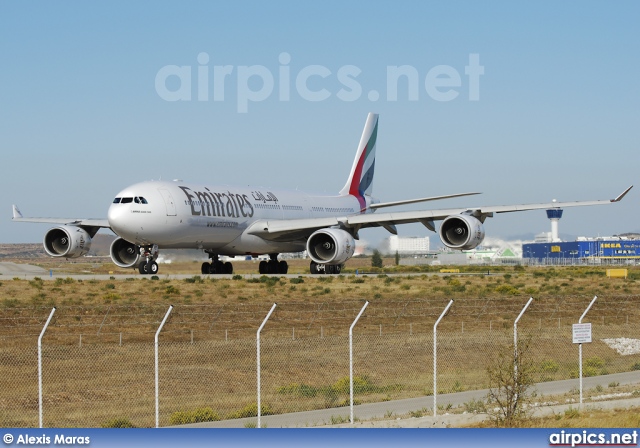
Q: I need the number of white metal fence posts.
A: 7